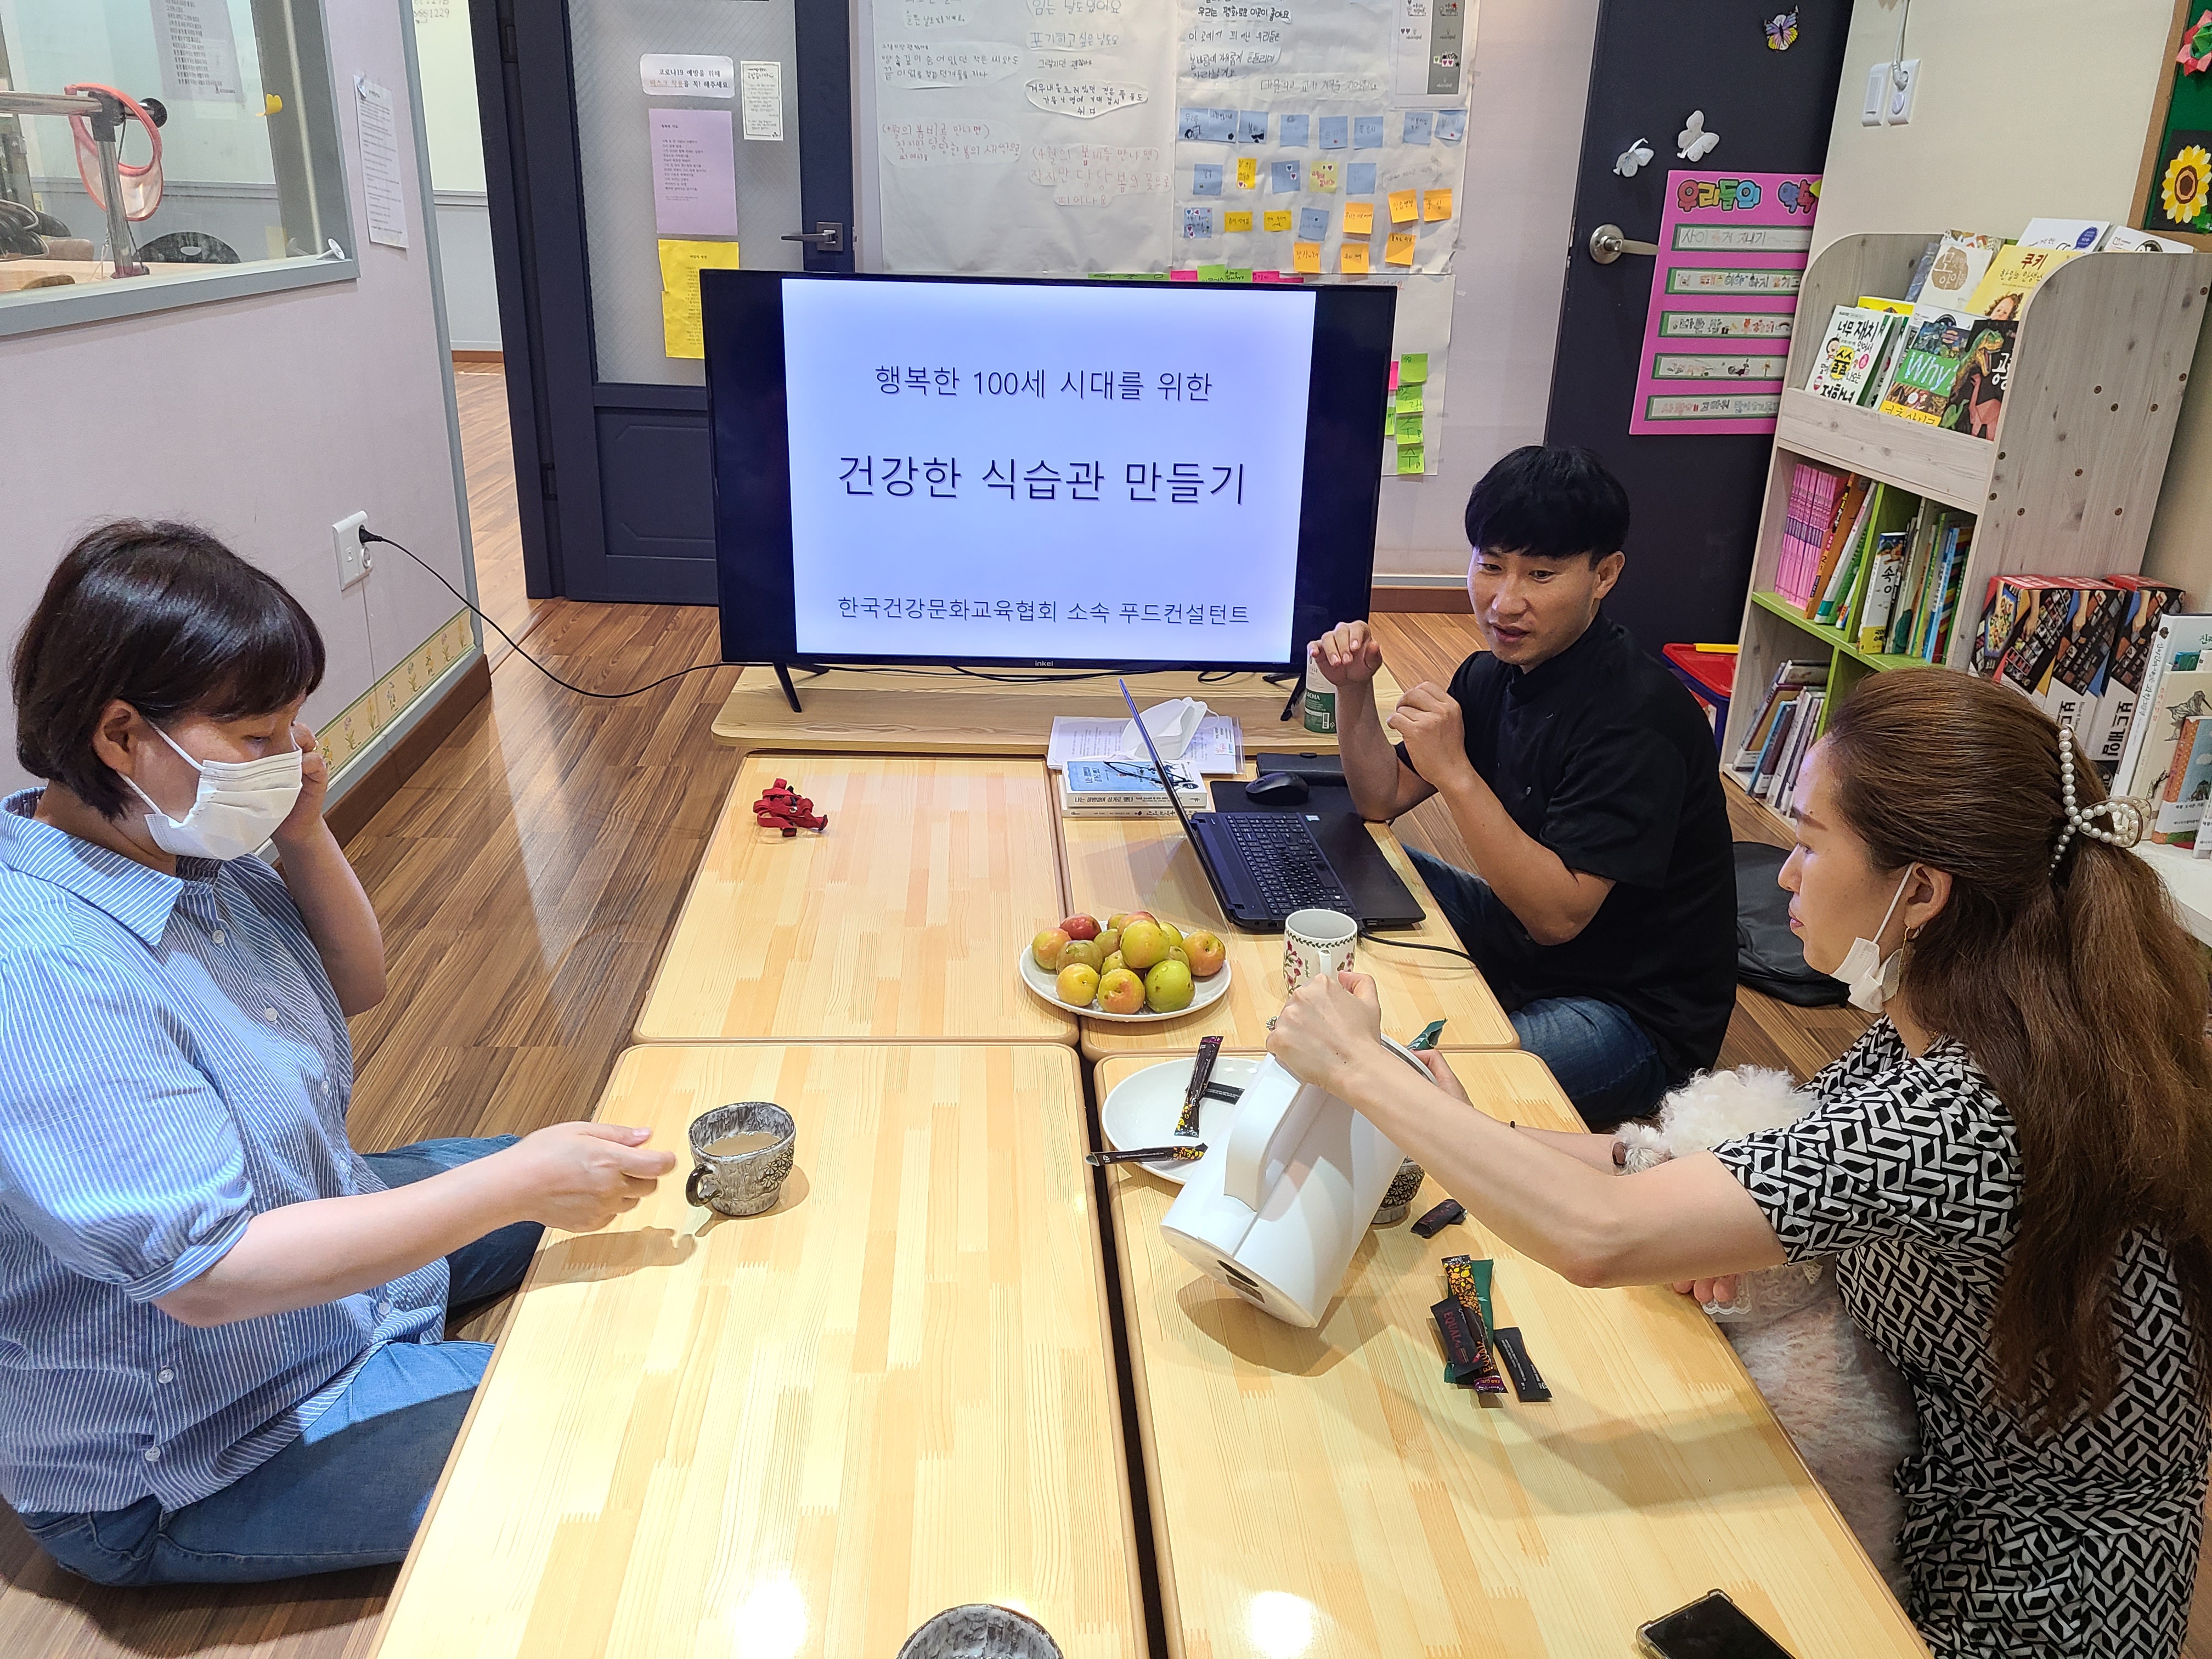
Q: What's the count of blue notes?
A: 13